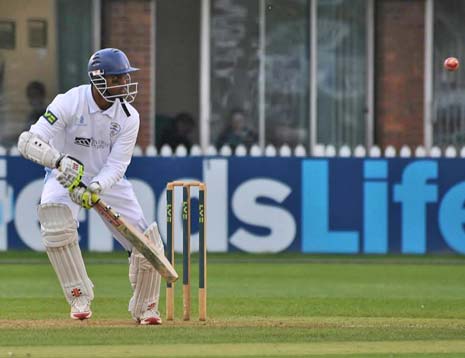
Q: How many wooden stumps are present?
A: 3